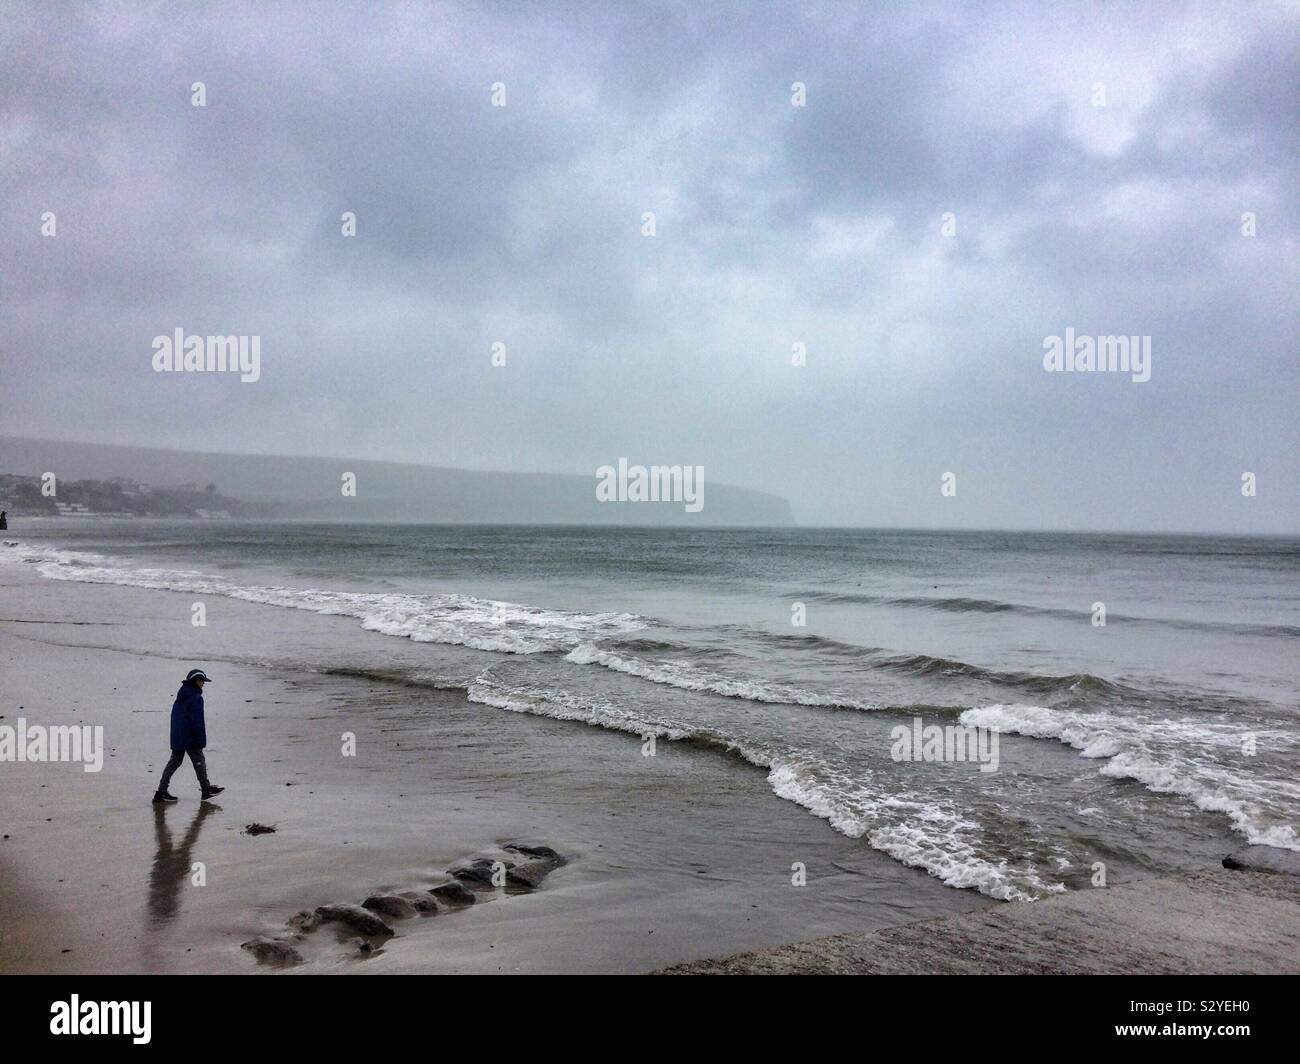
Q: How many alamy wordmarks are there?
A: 6